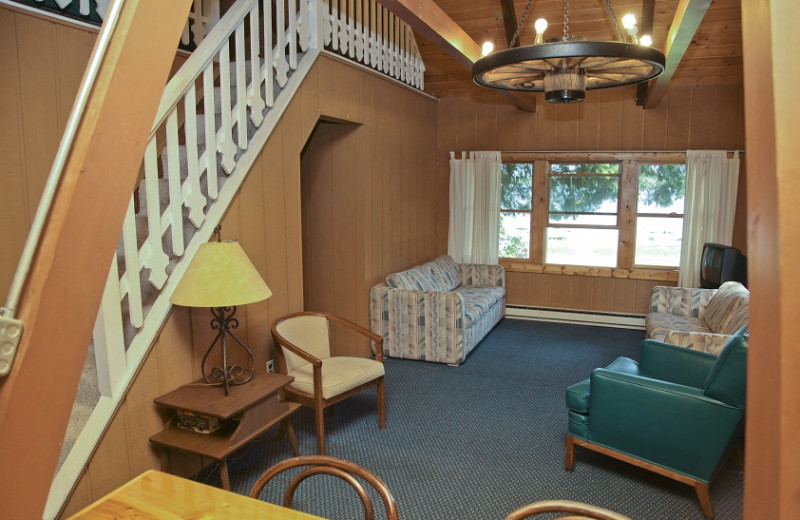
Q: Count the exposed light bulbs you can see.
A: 4